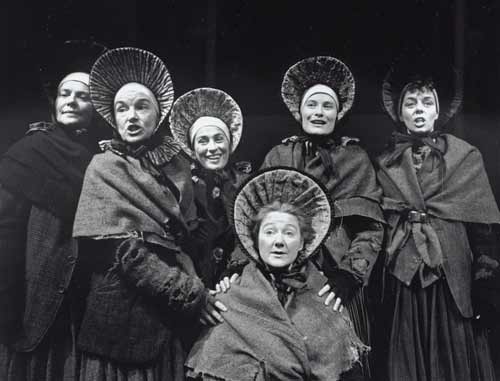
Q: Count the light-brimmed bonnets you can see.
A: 4